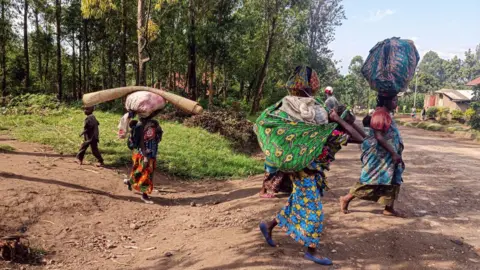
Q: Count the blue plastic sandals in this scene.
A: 2